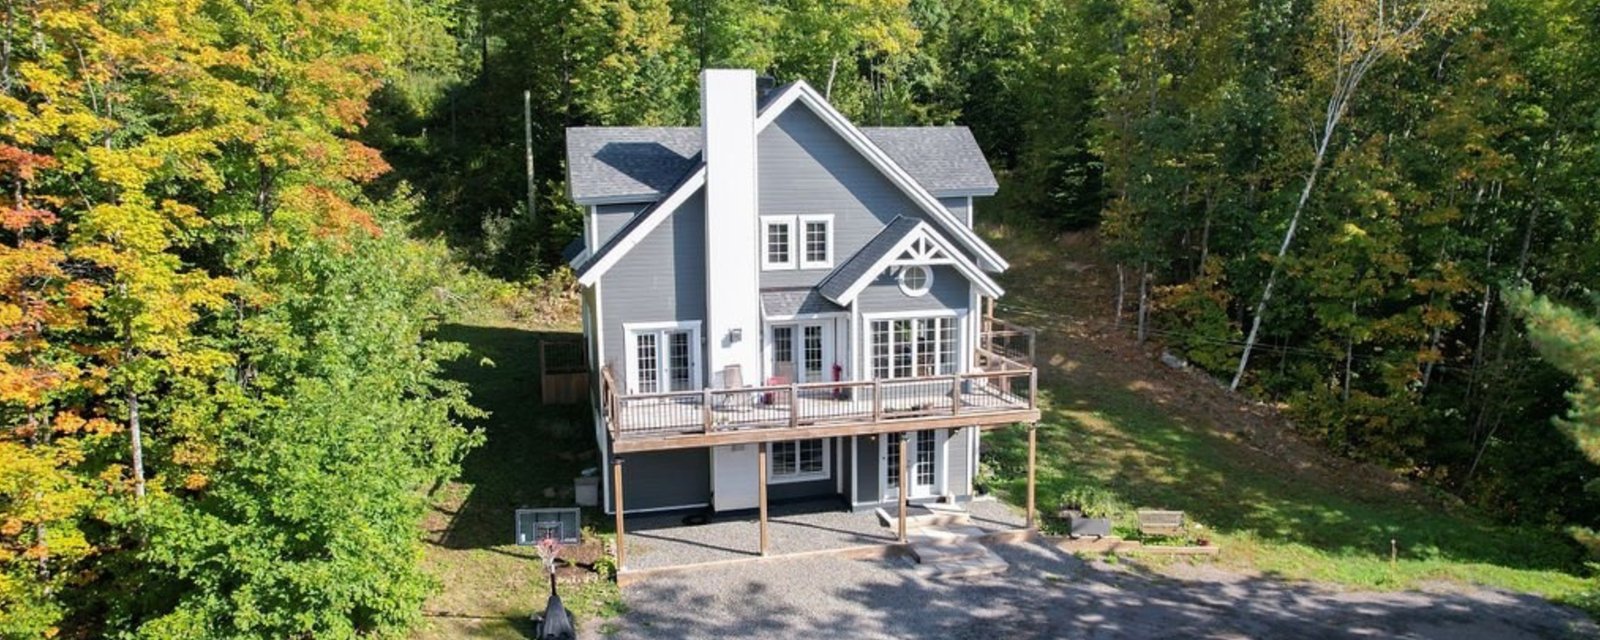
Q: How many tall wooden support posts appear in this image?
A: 4